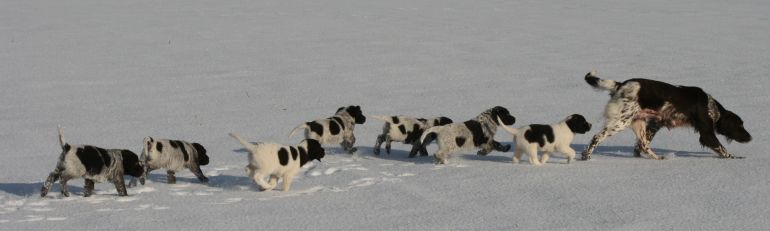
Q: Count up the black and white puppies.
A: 7